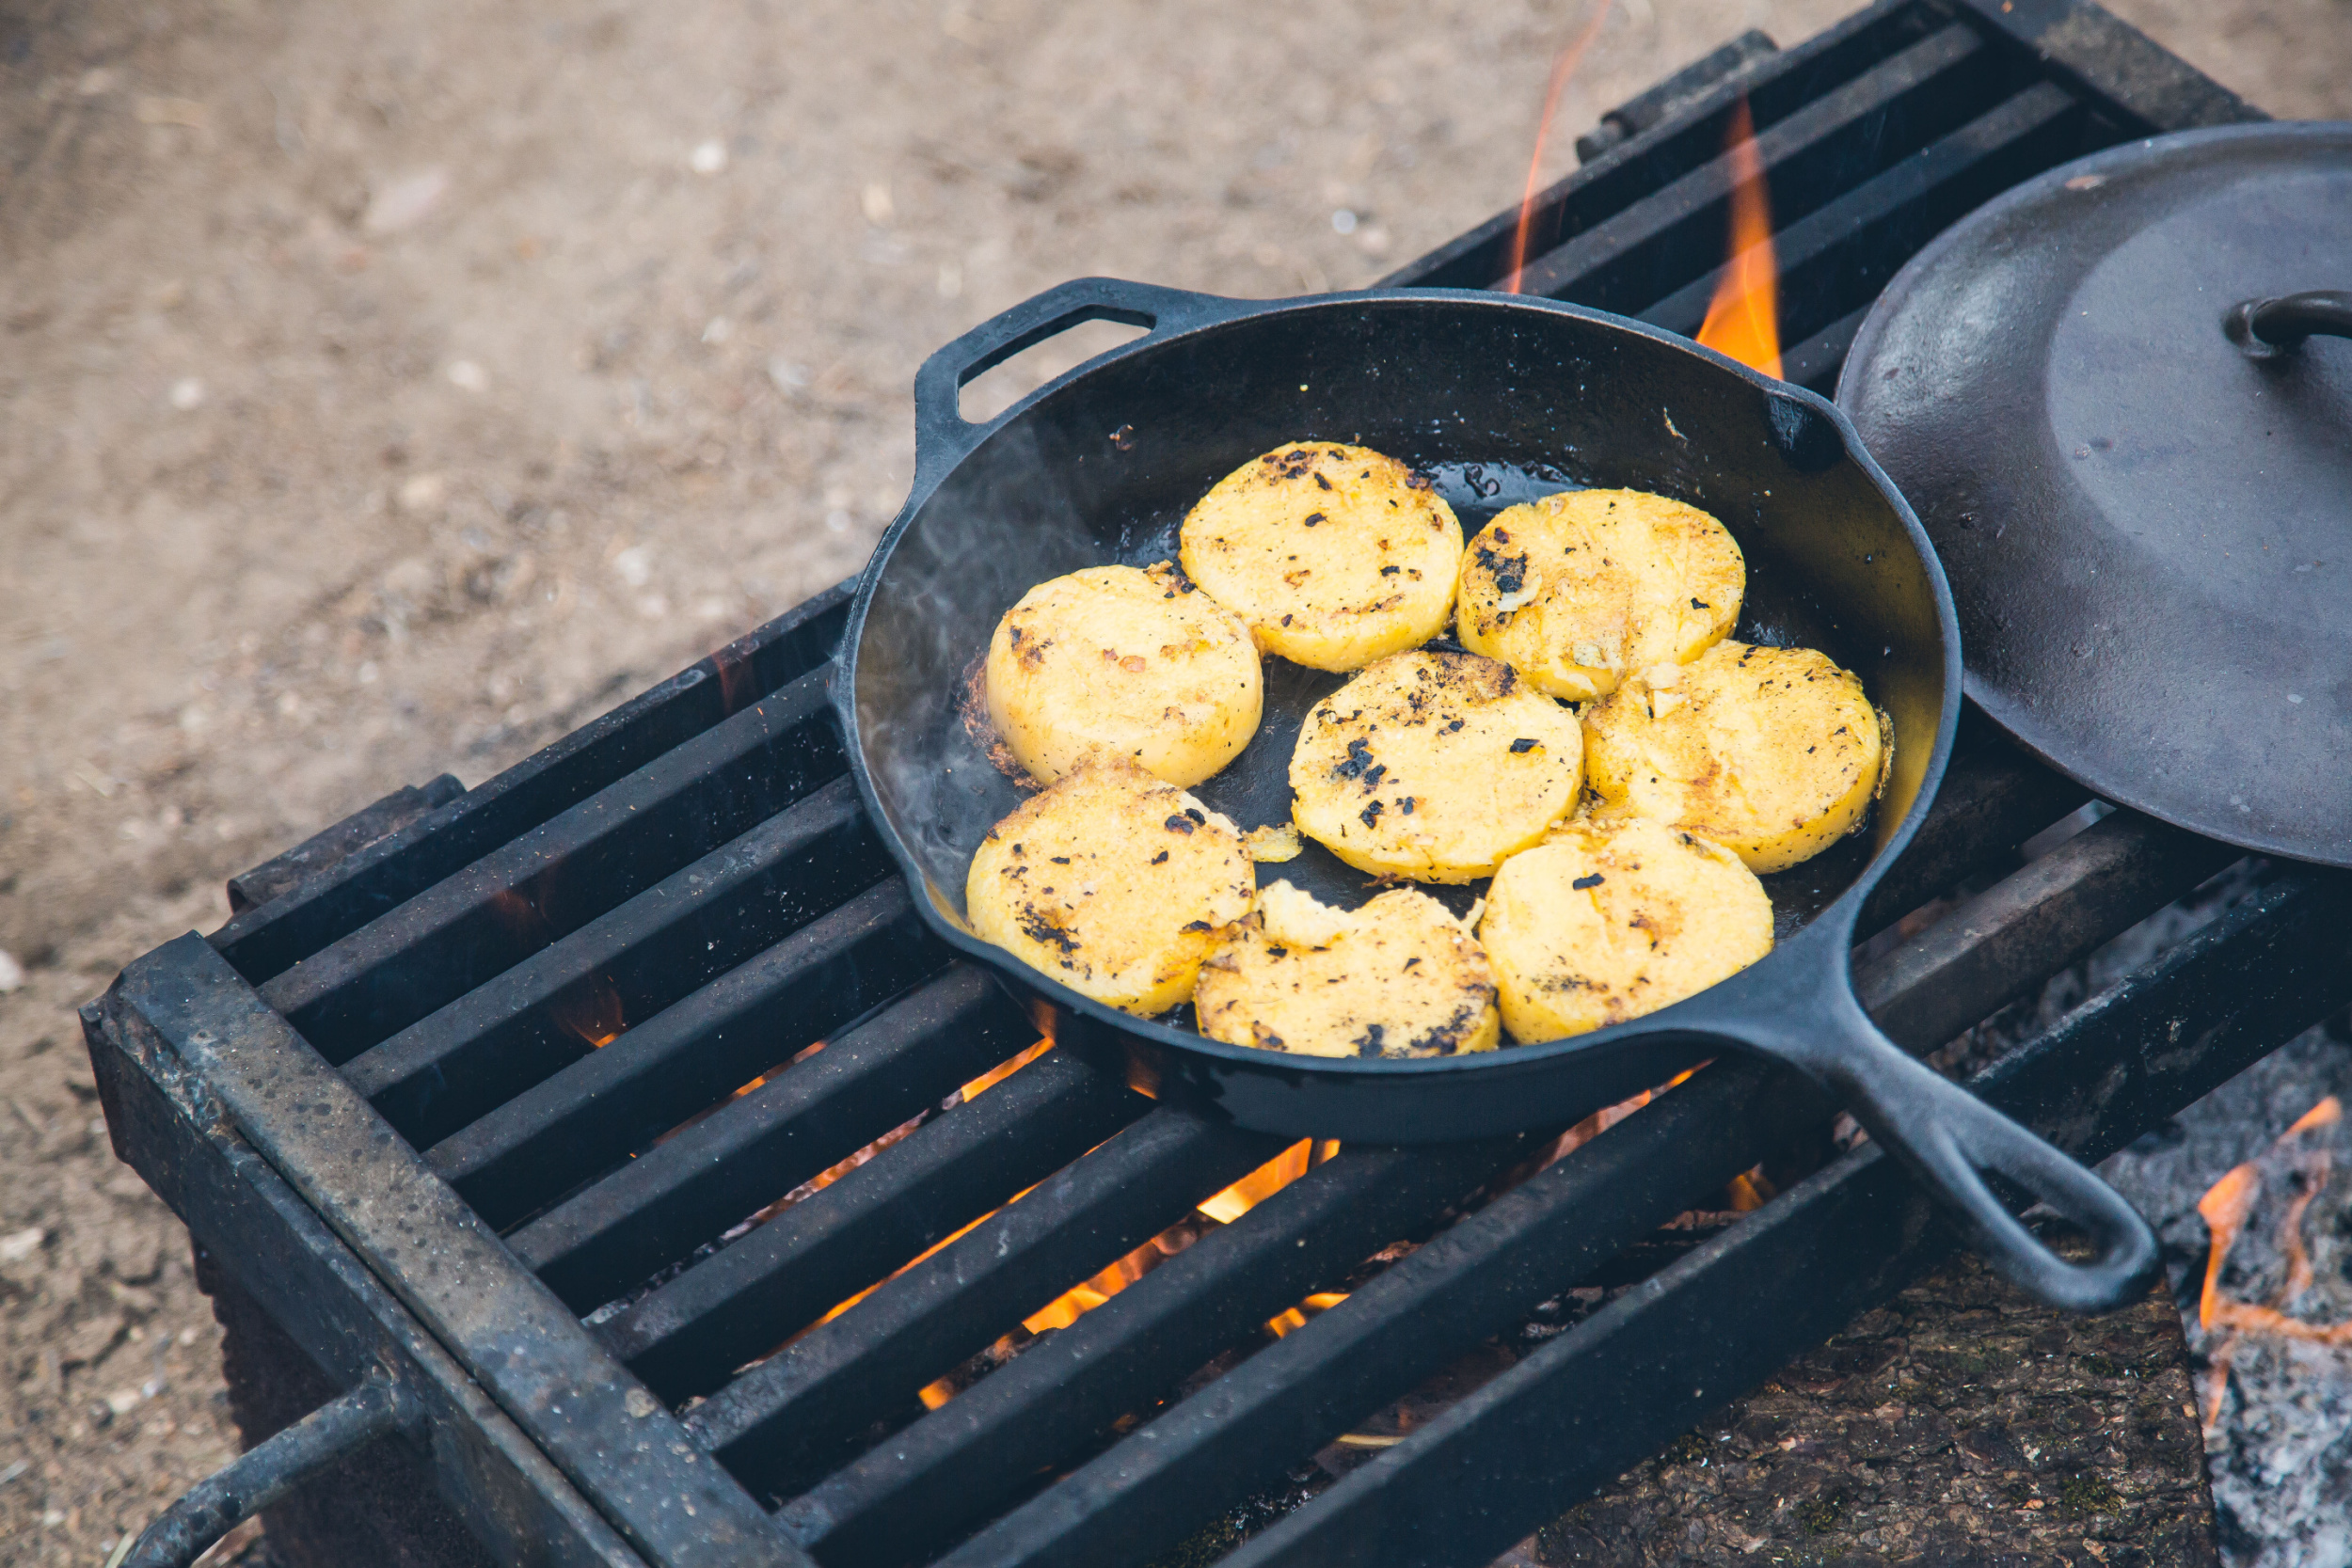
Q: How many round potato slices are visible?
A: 8